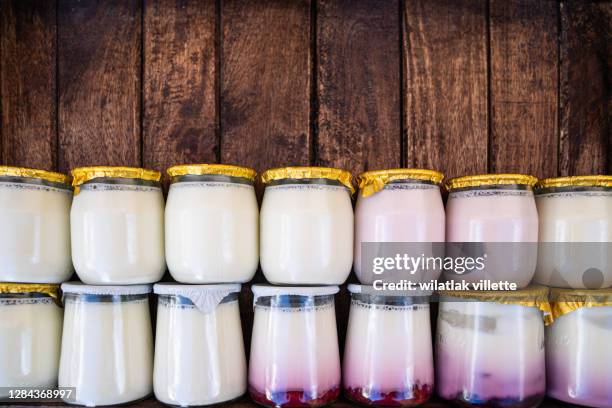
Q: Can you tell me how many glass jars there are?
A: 14